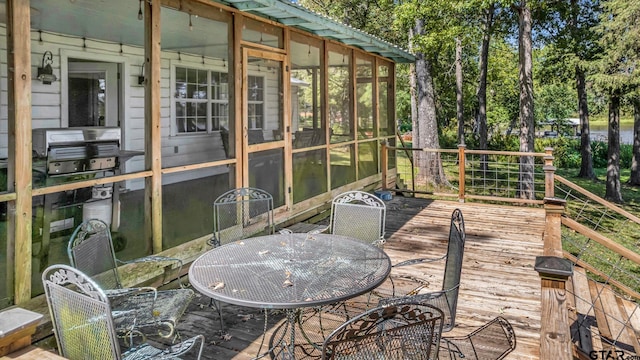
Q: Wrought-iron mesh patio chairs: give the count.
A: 6